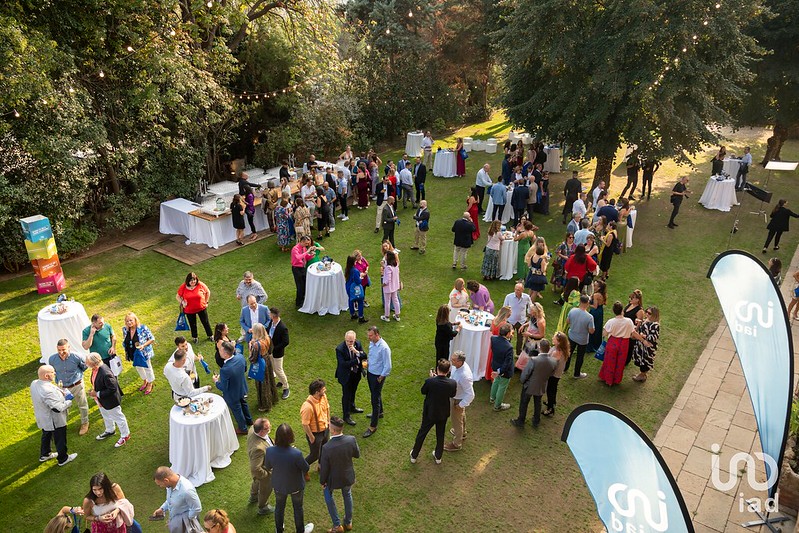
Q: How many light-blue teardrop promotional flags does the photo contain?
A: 2